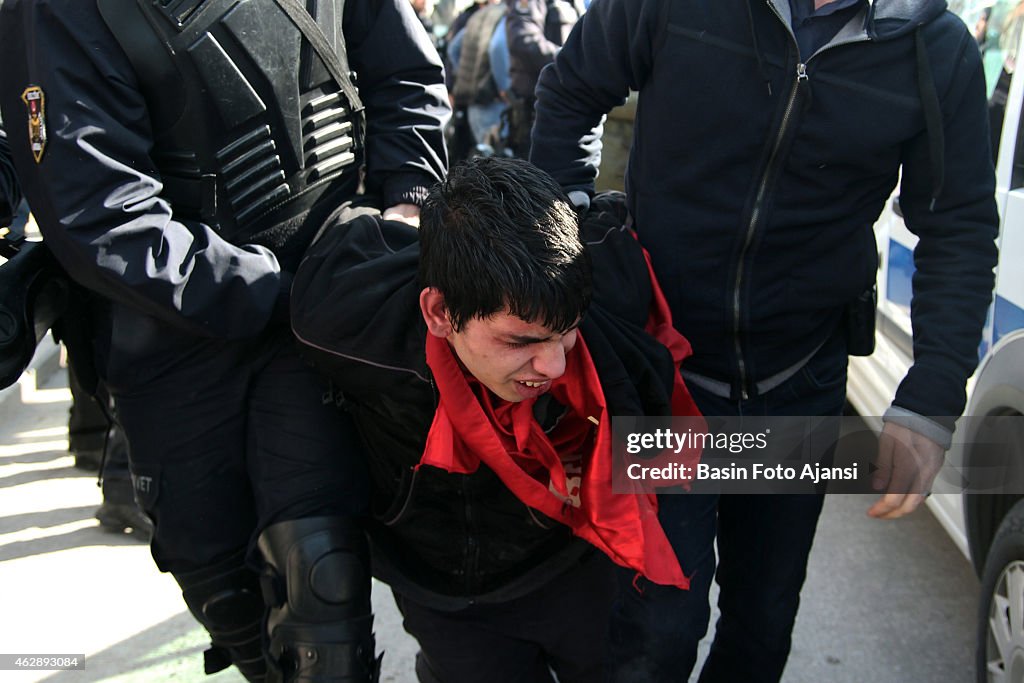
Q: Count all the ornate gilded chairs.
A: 0